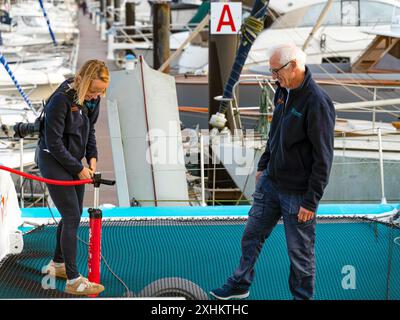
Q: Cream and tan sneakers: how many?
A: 2